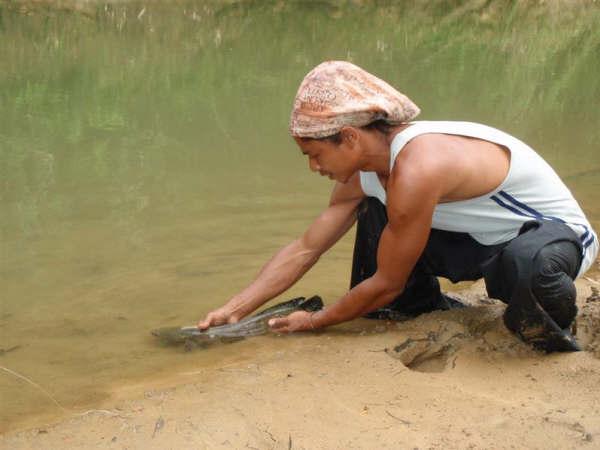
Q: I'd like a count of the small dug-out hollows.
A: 1